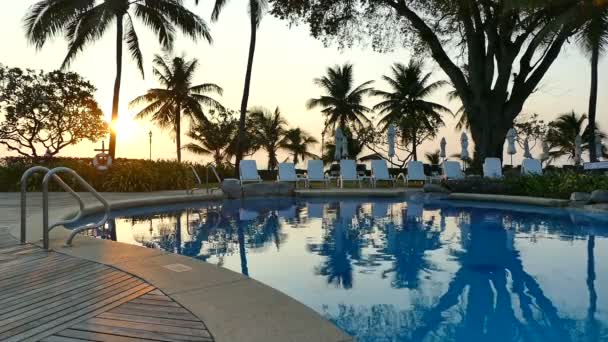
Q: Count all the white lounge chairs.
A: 9